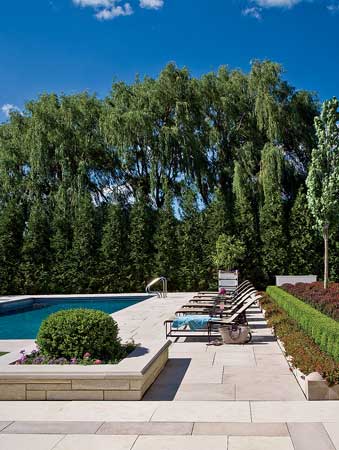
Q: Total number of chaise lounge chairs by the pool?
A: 6